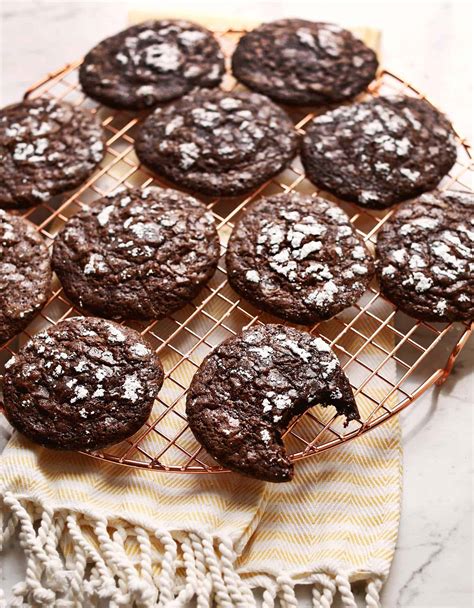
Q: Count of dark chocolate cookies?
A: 11